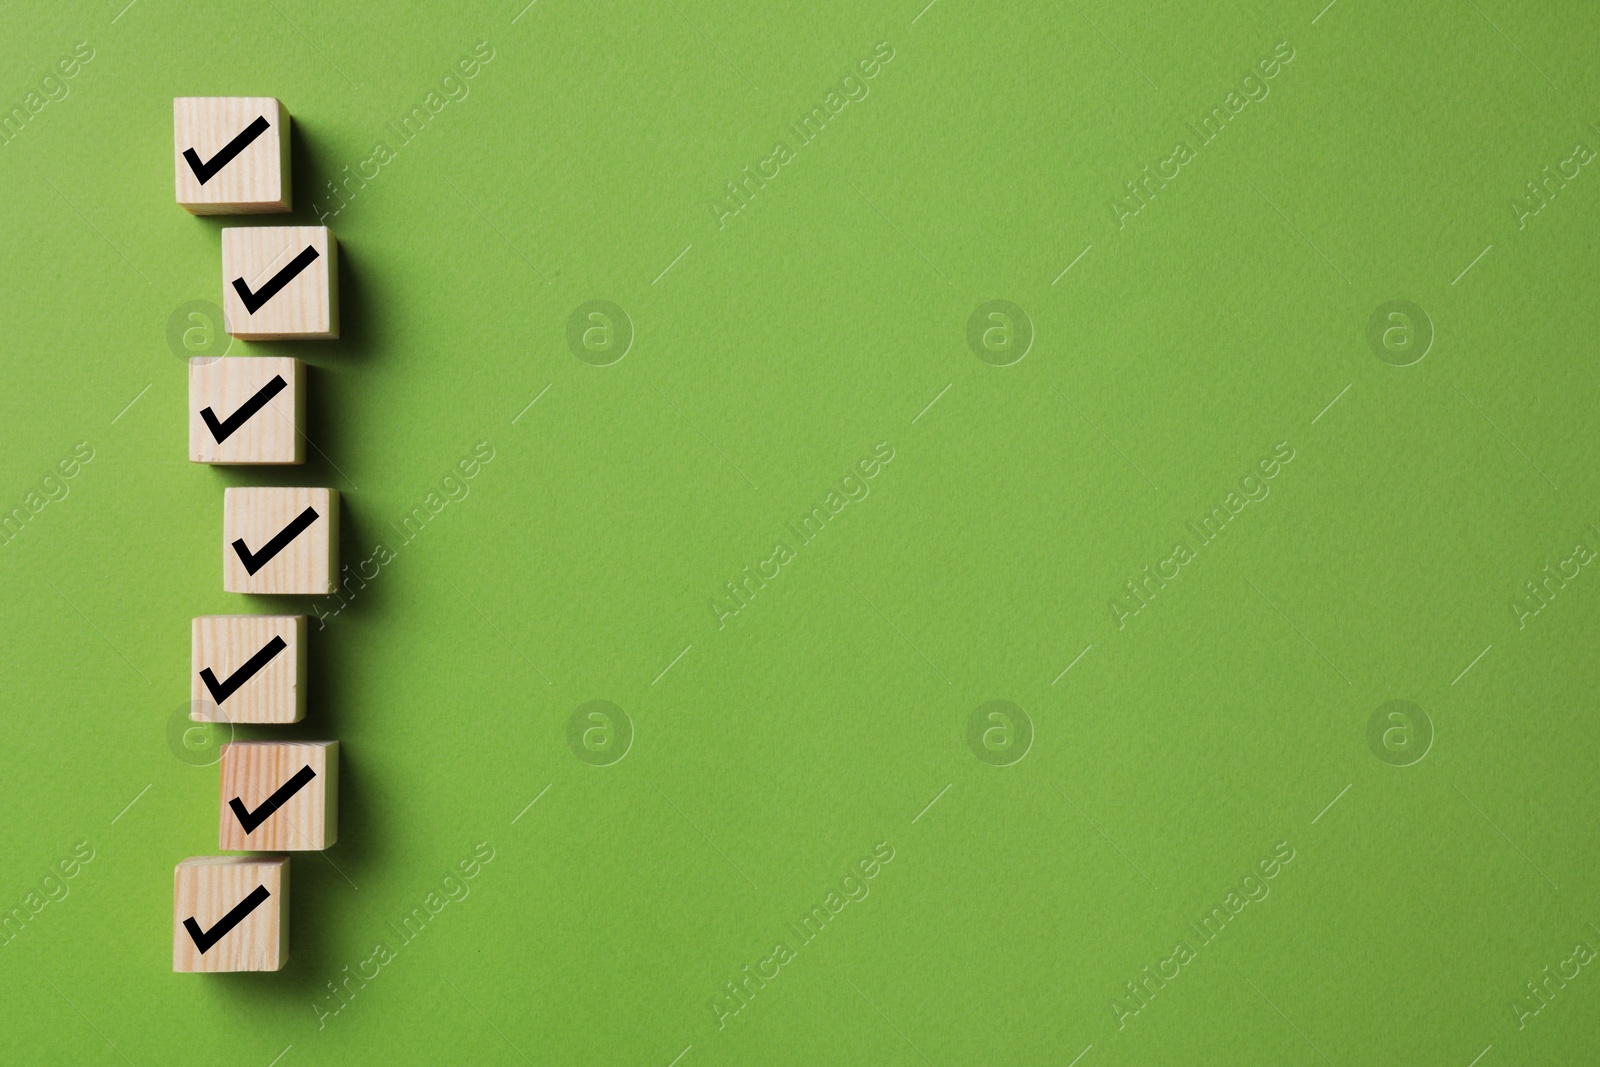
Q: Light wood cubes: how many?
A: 7